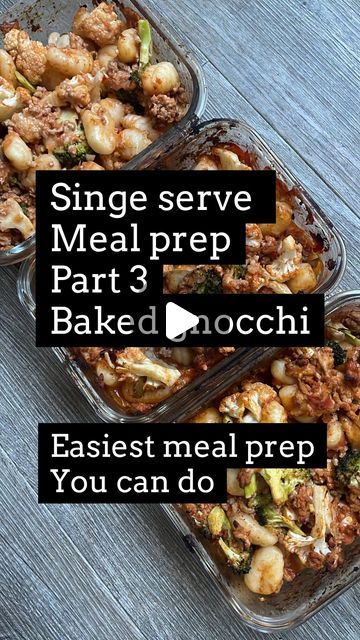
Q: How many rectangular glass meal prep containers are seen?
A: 3